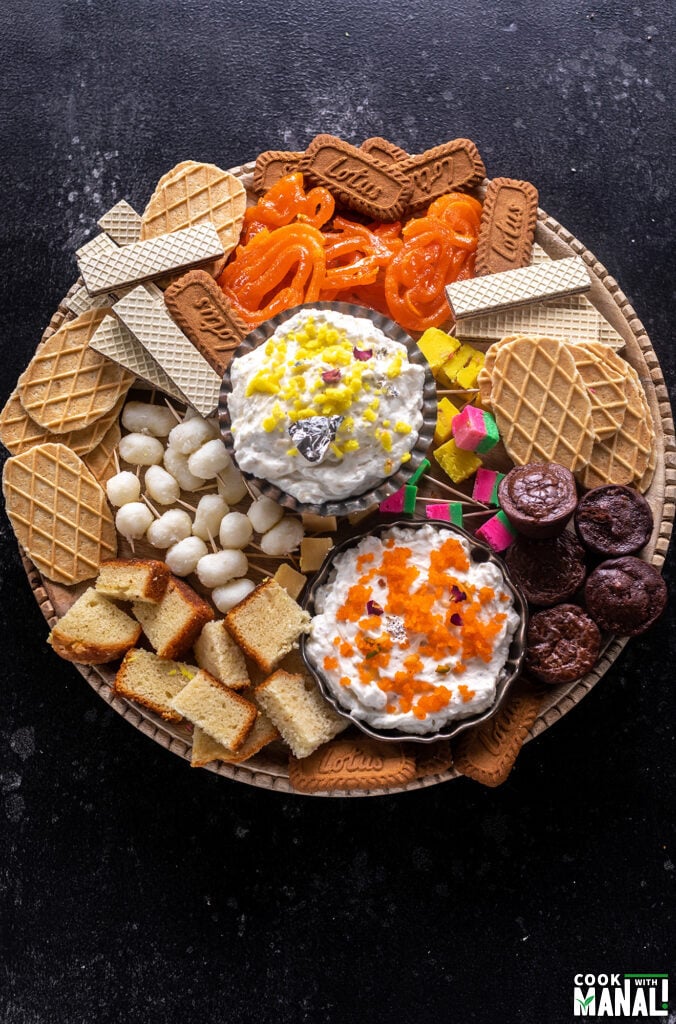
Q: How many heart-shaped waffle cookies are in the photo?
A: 0